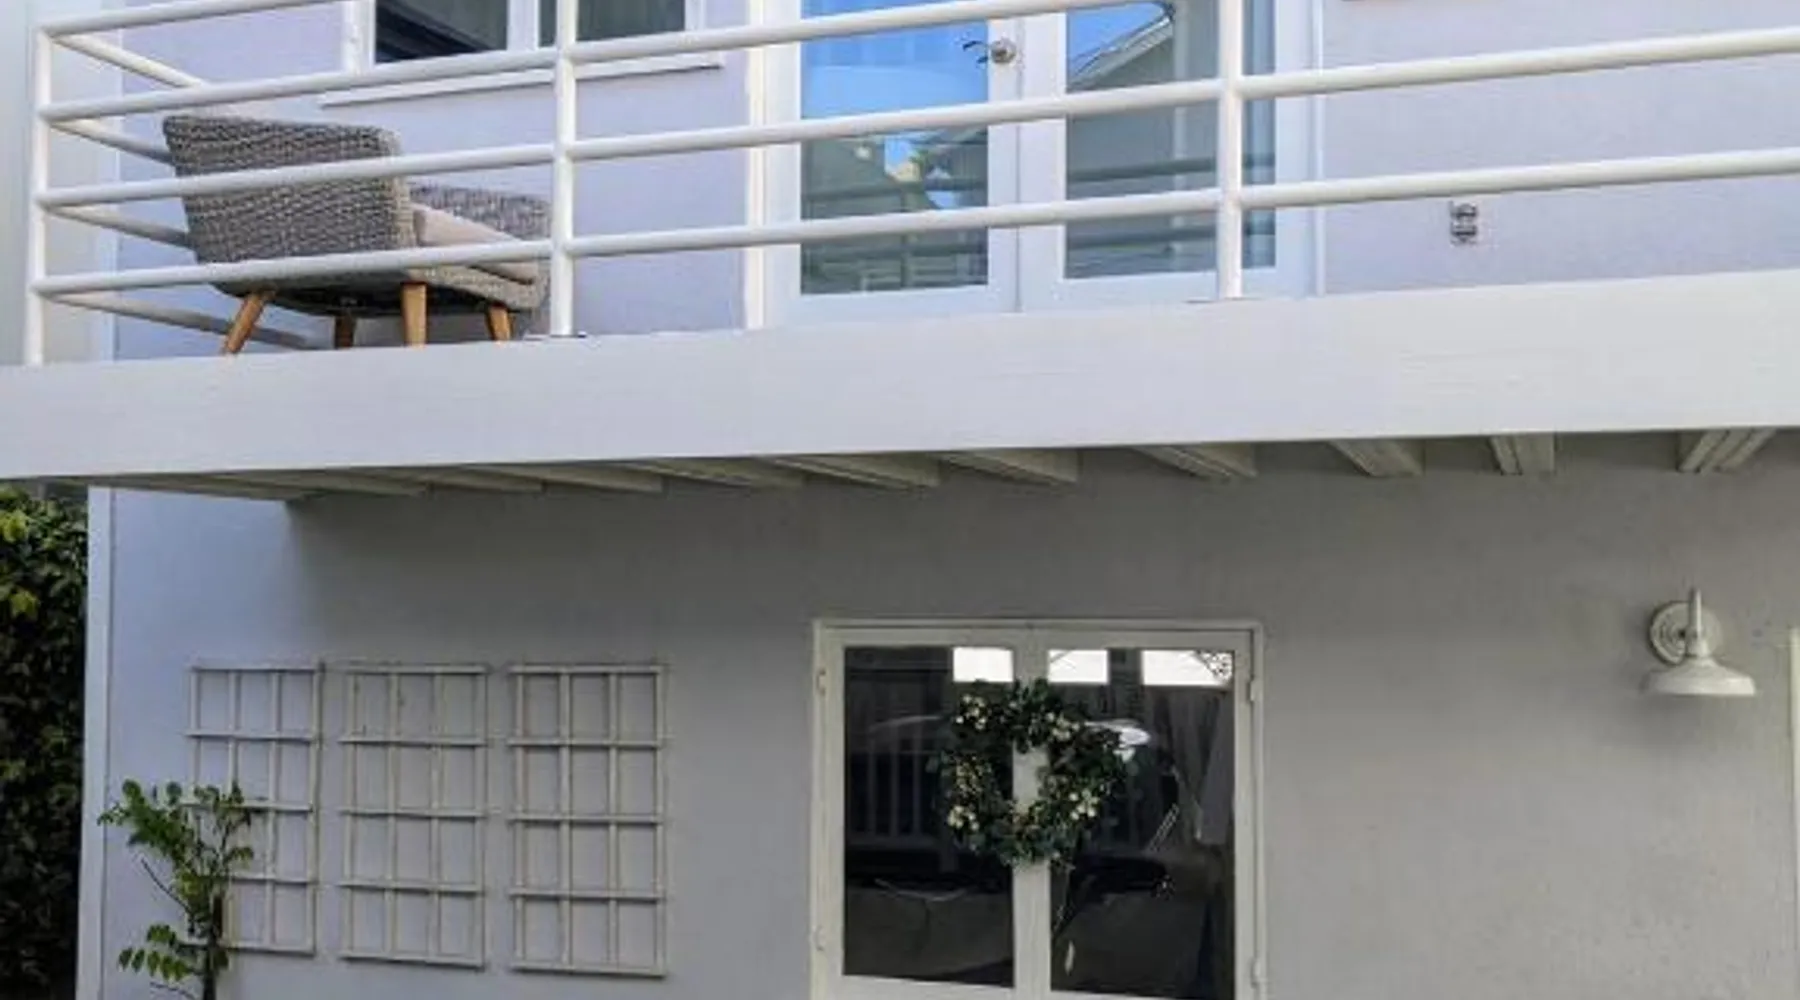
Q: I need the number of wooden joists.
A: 11